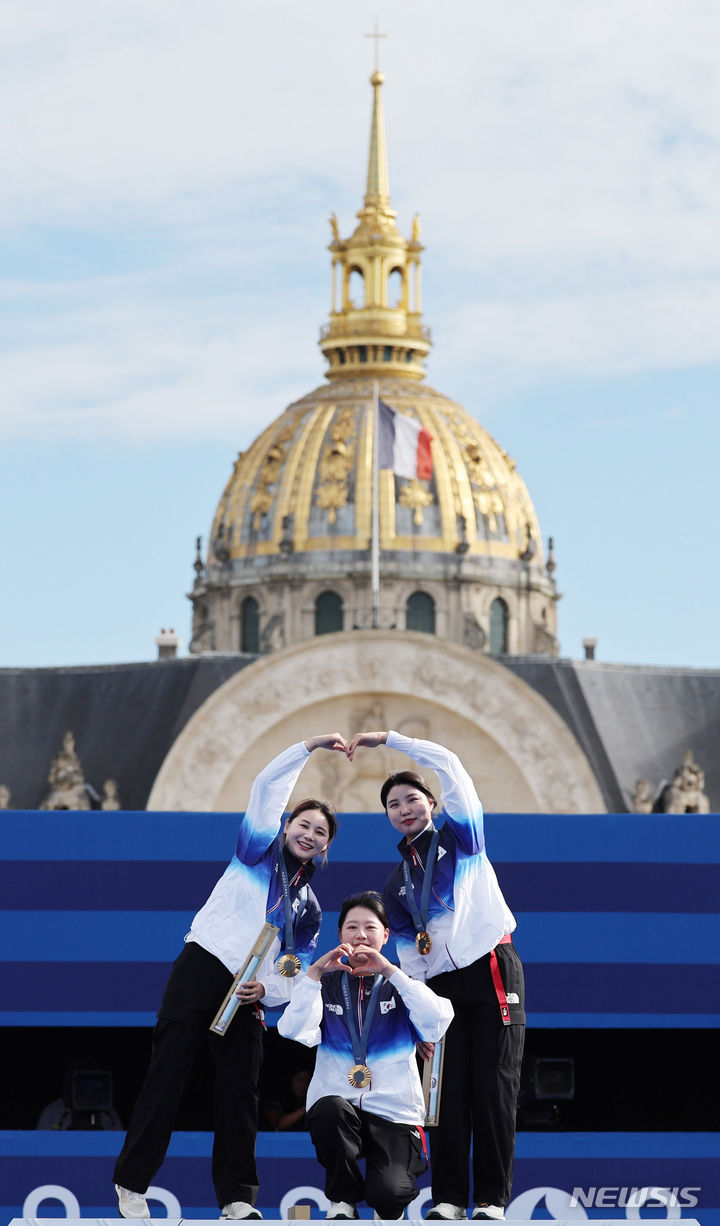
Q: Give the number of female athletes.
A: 3